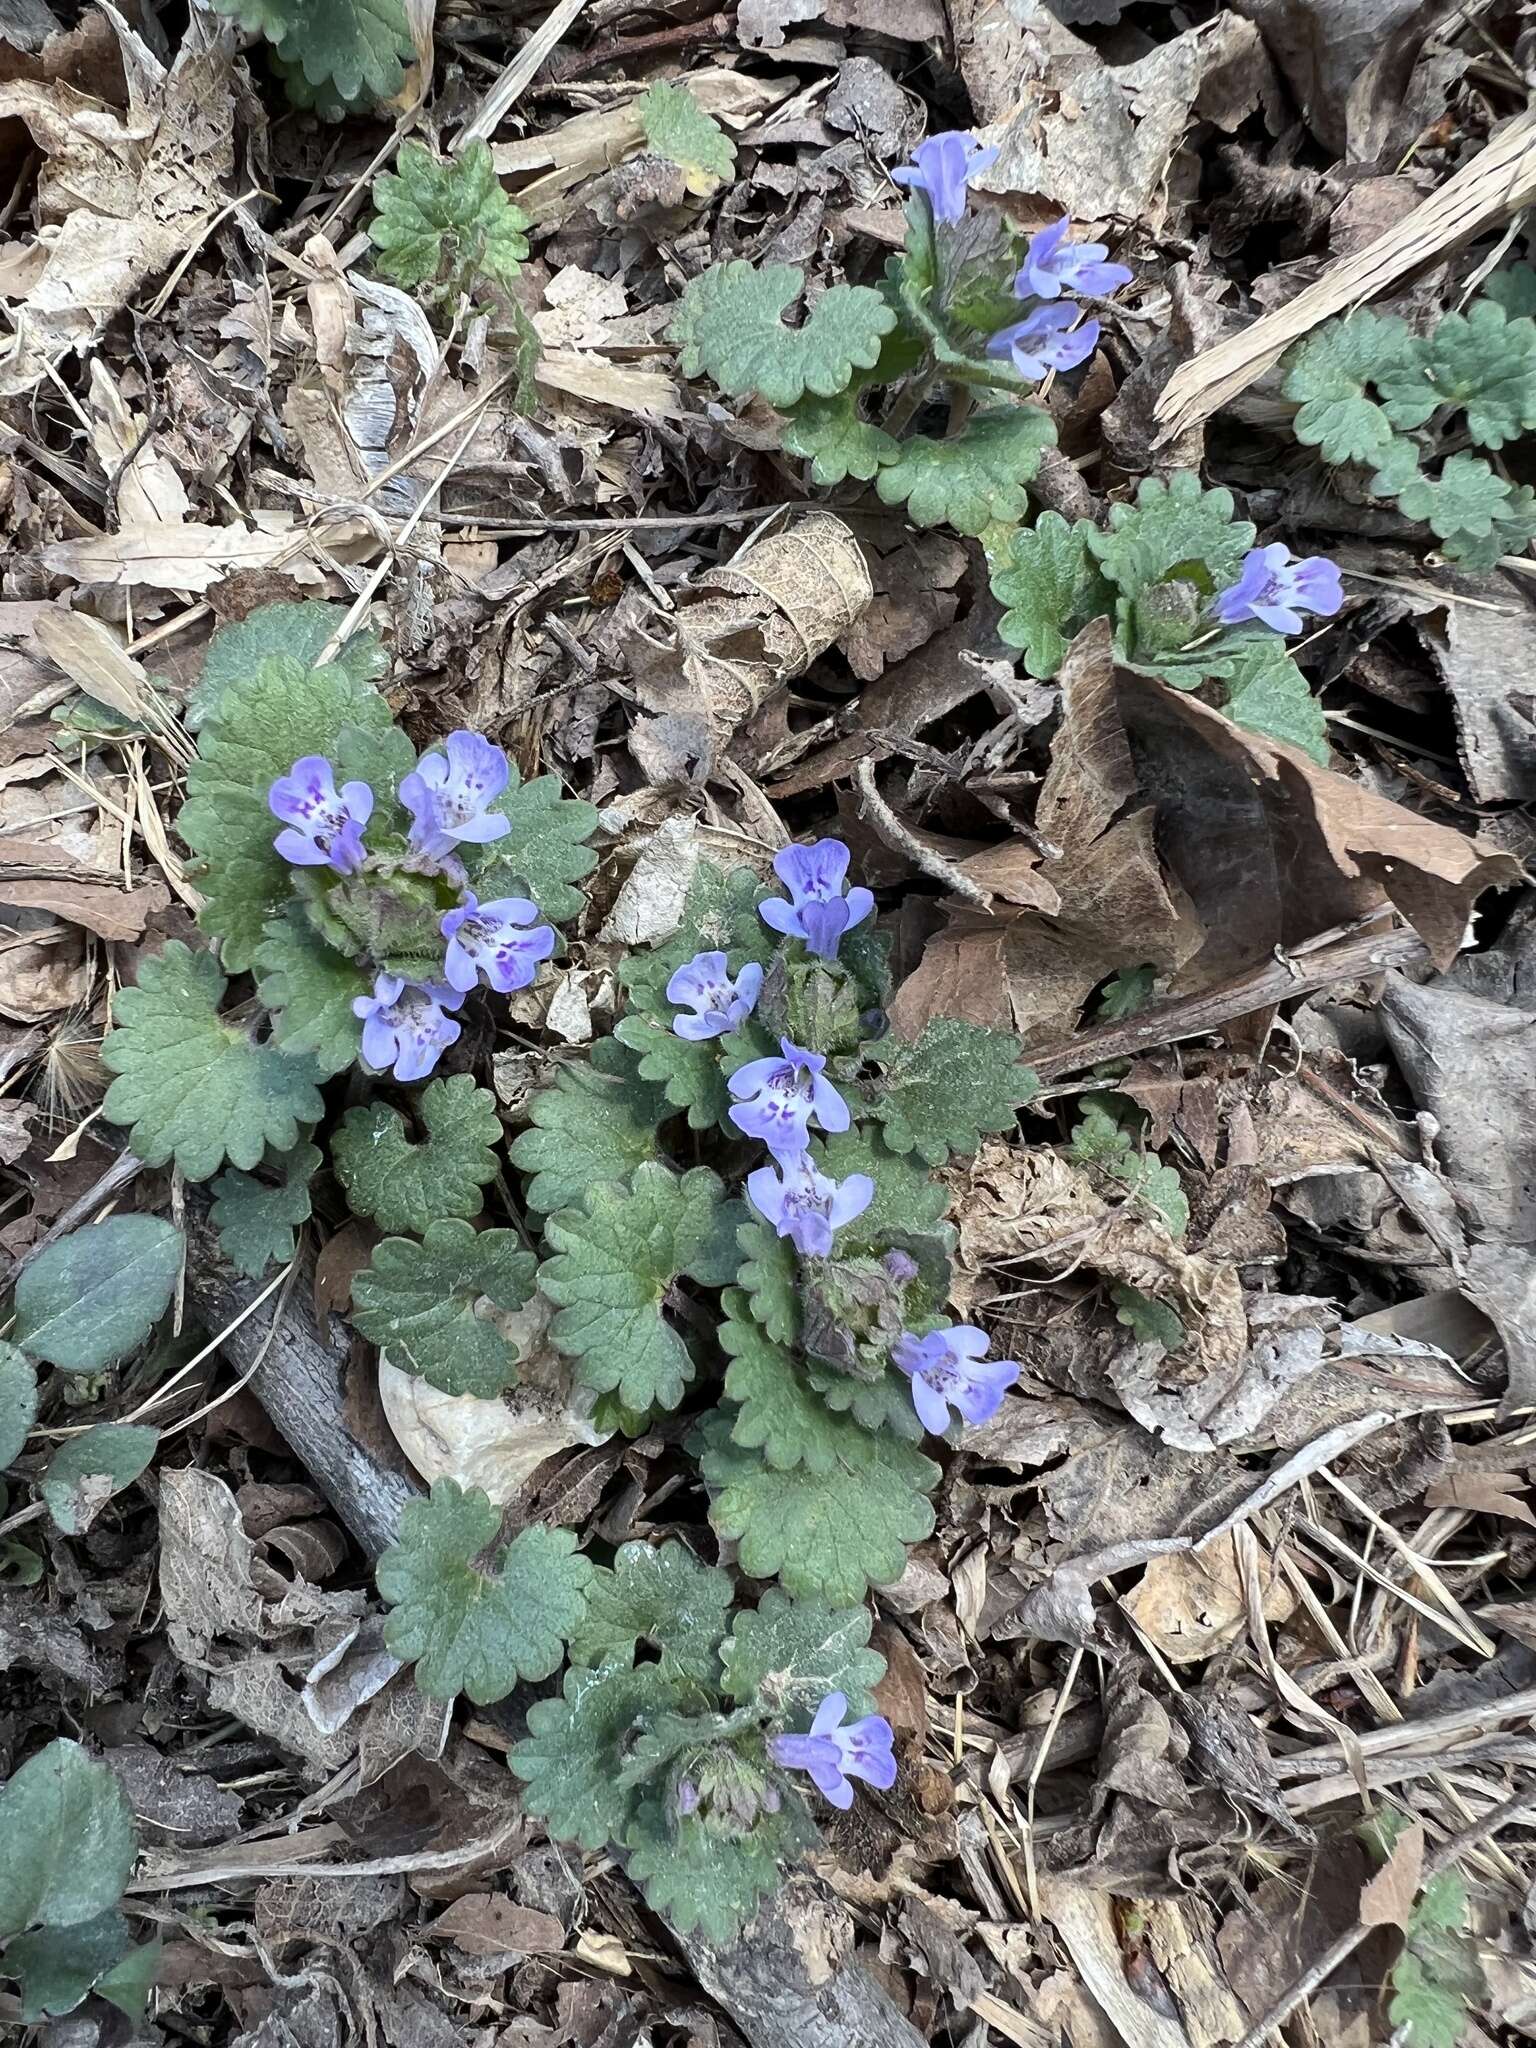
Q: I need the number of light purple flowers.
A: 14